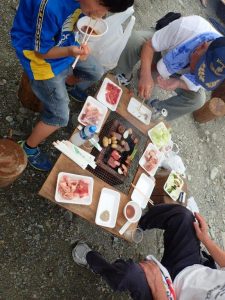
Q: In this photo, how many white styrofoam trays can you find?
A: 9